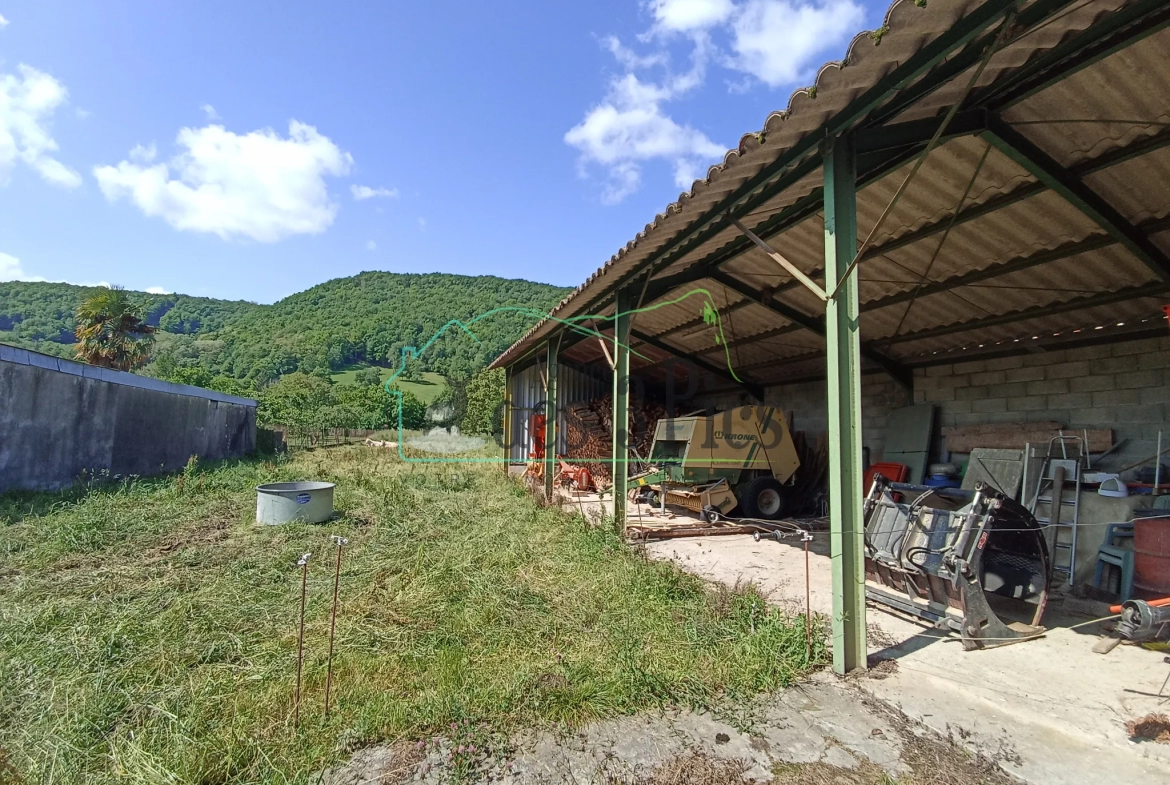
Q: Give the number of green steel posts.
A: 4